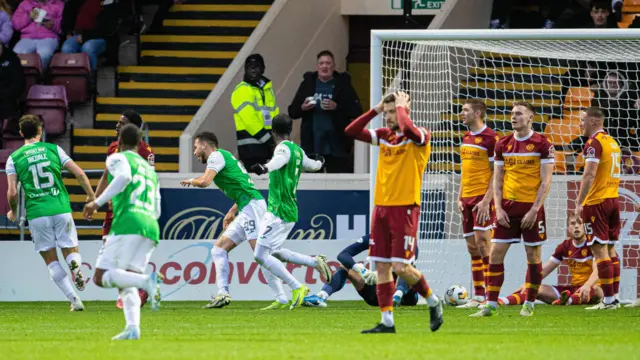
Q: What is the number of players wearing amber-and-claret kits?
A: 6